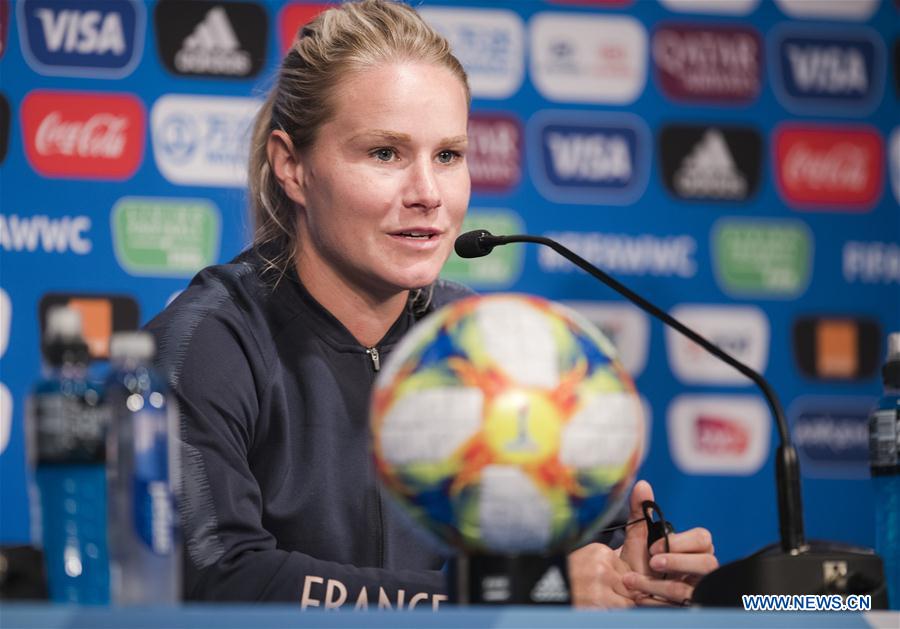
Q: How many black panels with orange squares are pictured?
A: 2